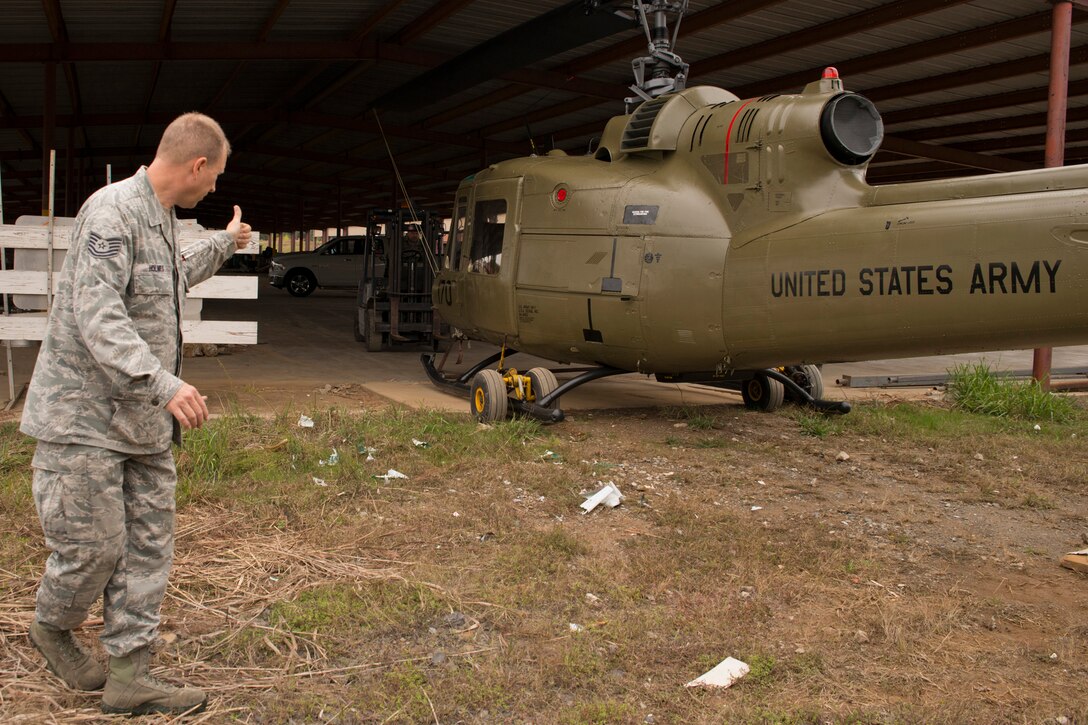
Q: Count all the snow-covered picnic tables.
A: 0